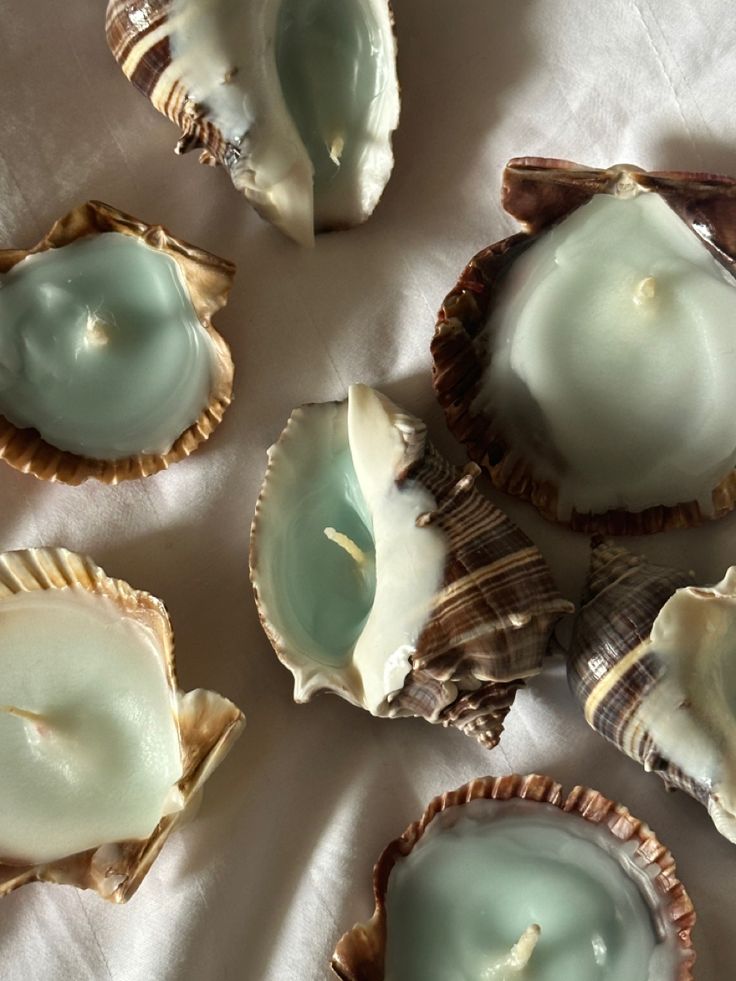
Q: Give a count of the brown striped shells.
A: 3